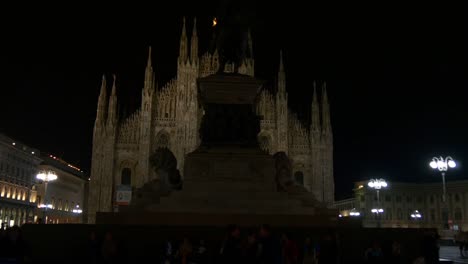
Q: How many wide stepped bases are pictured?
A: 1